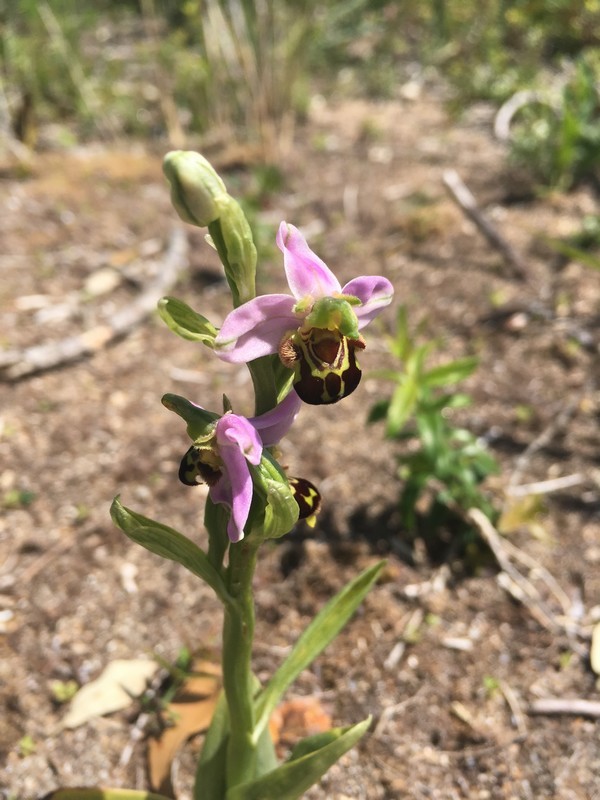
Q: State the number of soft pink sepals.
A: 6